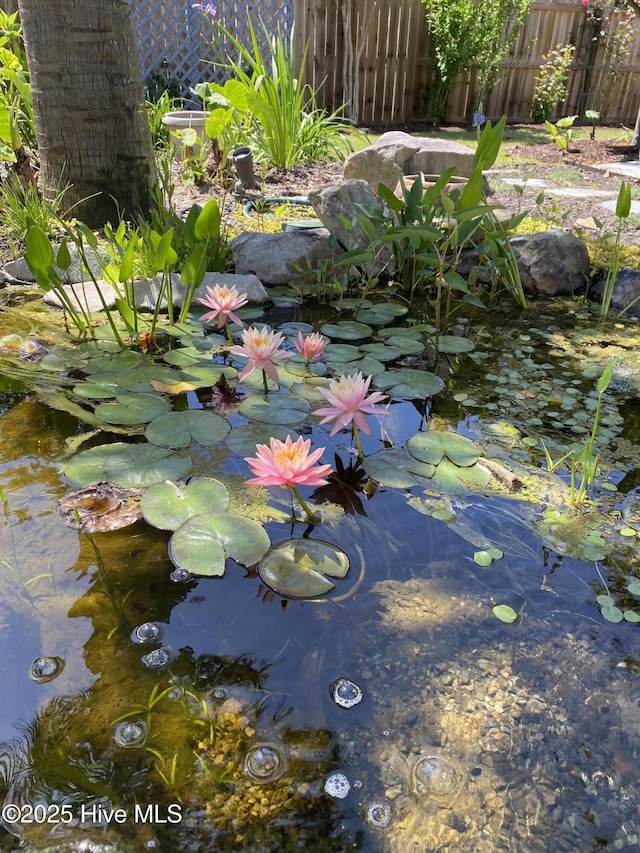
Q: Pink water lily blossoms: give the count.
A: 5